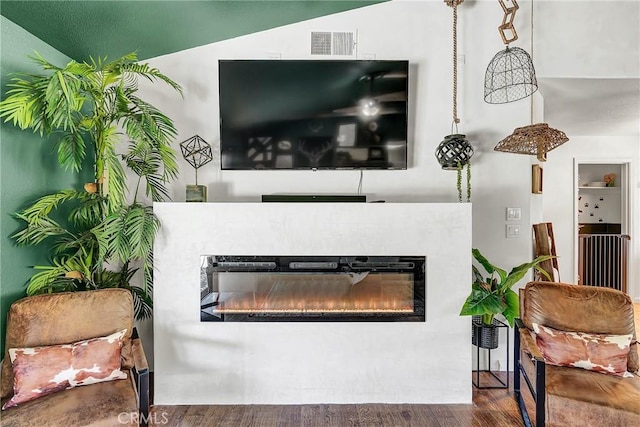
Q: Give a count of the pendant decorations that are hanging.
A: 3